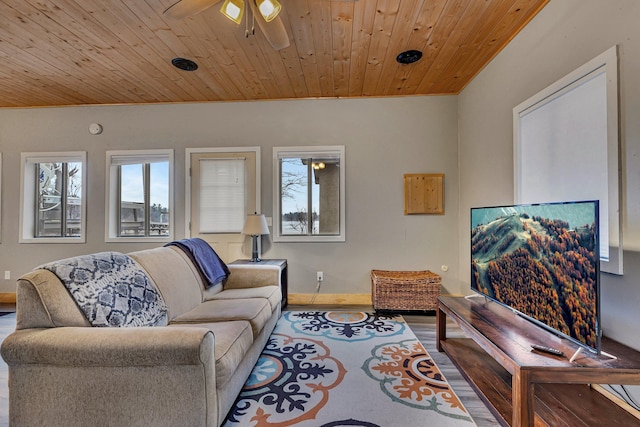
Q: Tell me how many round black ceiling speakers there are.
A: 2